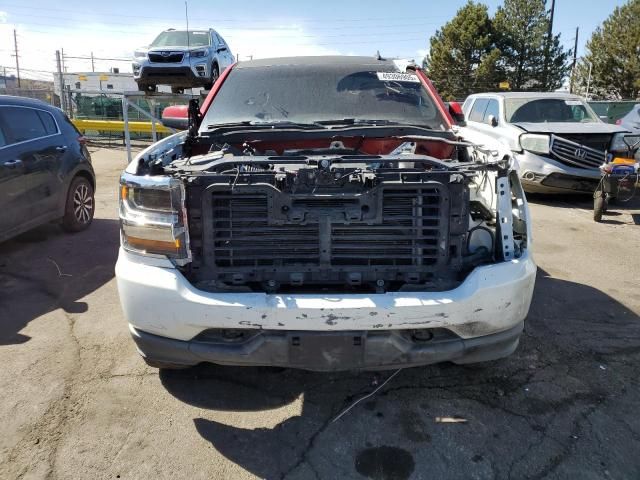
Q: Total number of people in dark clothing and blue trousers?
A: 0